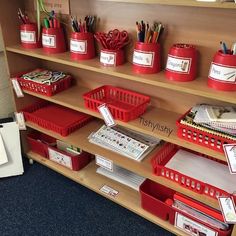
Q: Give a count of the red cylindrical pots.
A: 7